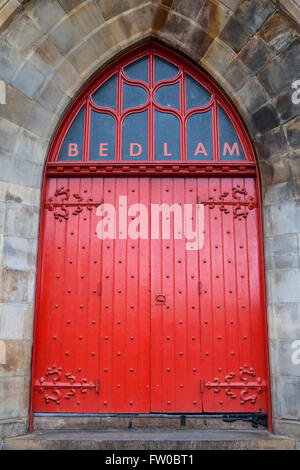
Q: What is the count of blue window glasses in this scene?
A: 12